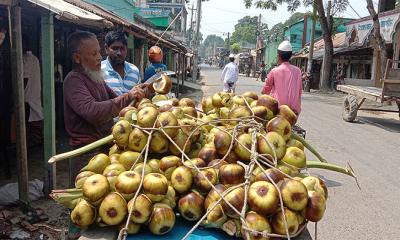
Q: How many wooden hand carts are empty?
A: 1